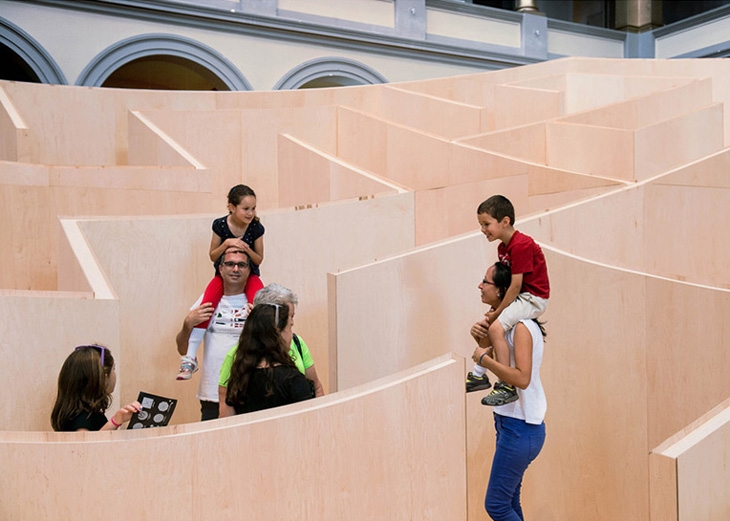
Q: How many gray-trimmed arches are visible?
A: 3